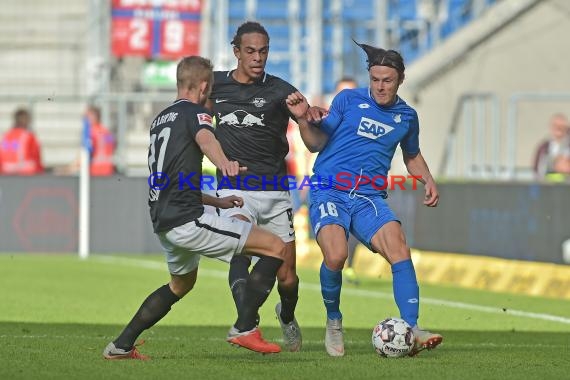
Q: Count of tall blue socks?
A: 2